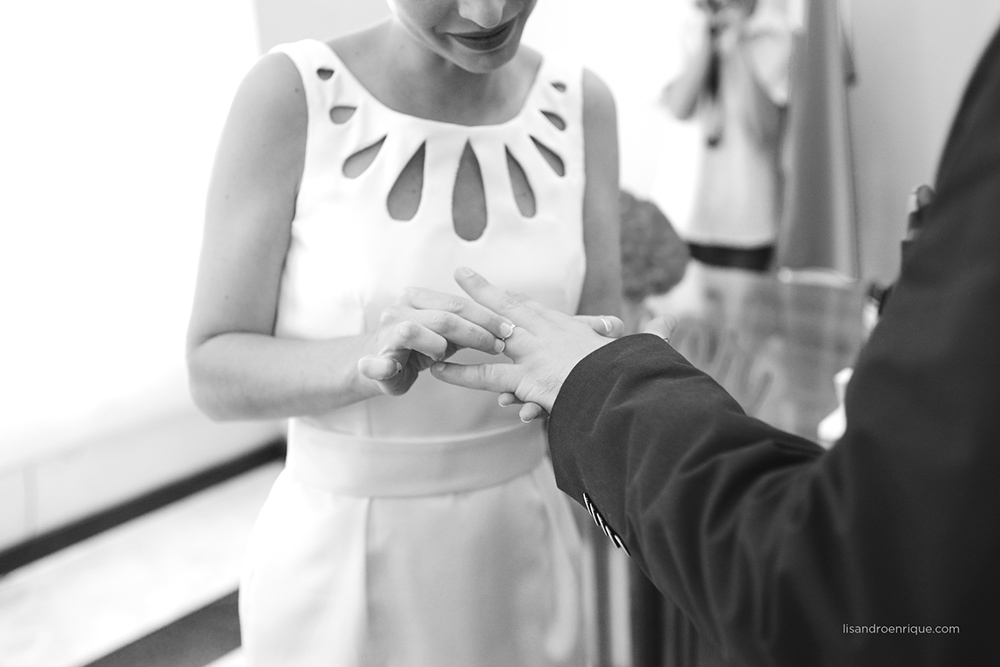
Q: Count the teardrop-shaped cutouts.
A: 9